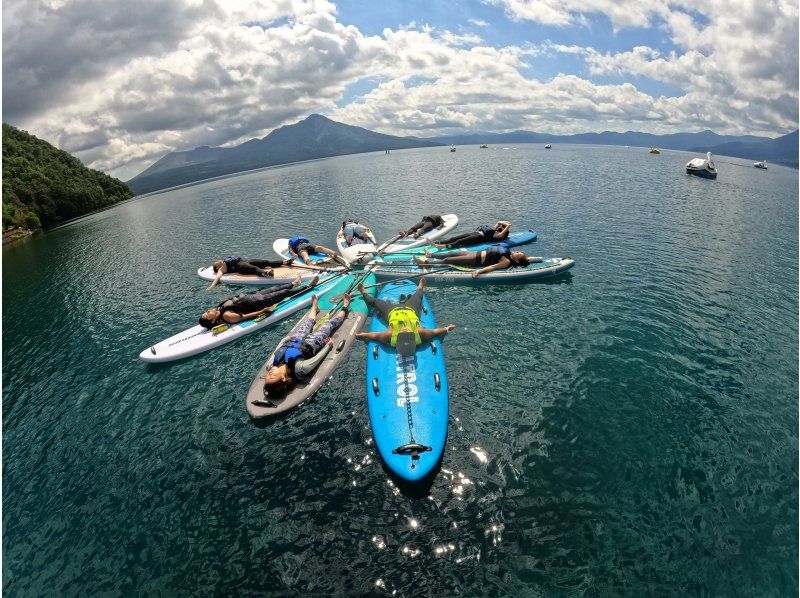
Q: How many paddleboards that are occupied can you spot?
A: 9